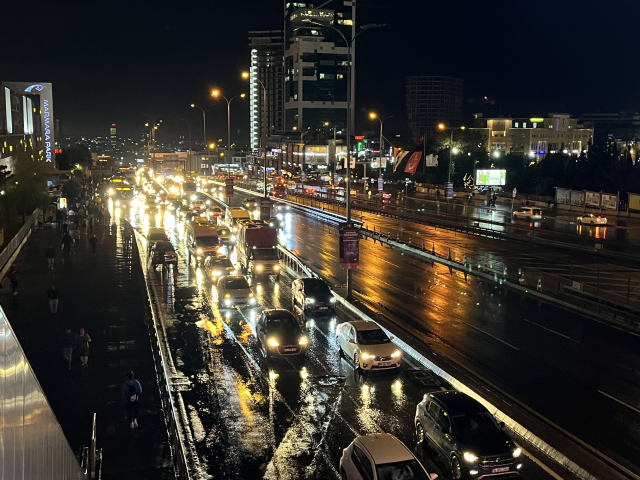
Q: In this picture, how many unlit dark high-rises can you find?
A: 1